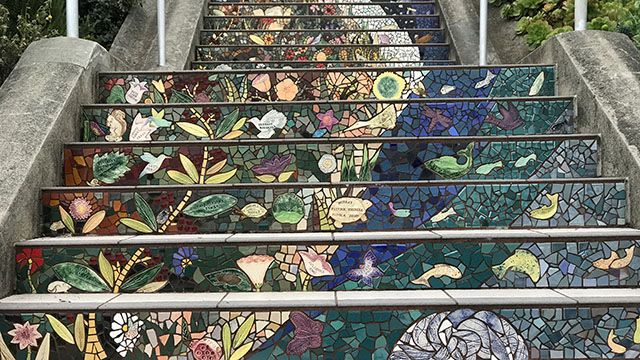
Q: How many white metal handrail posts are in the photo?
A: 4